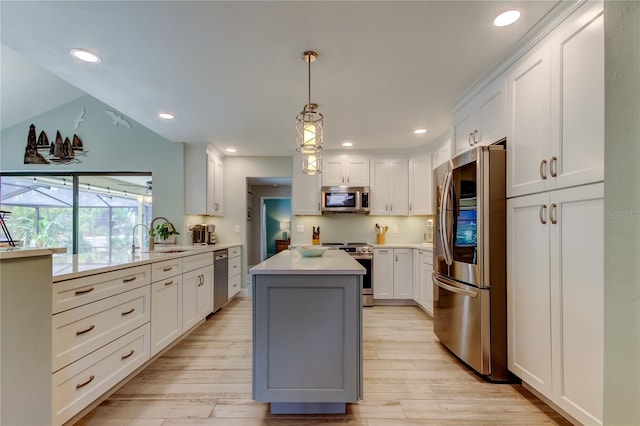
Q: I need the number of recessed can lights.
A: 6